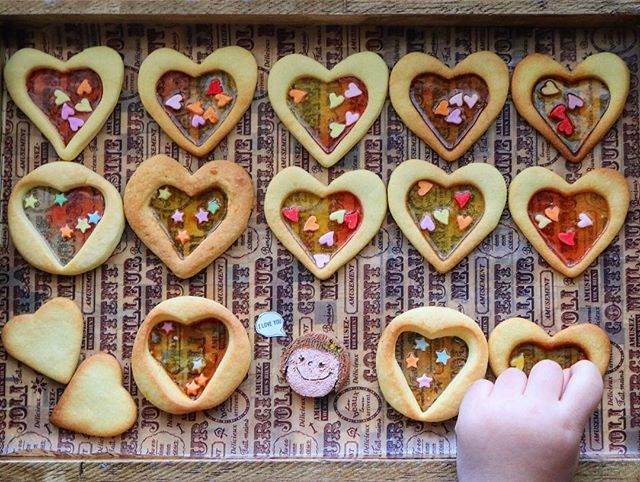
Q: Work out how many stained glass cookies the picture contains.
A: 13